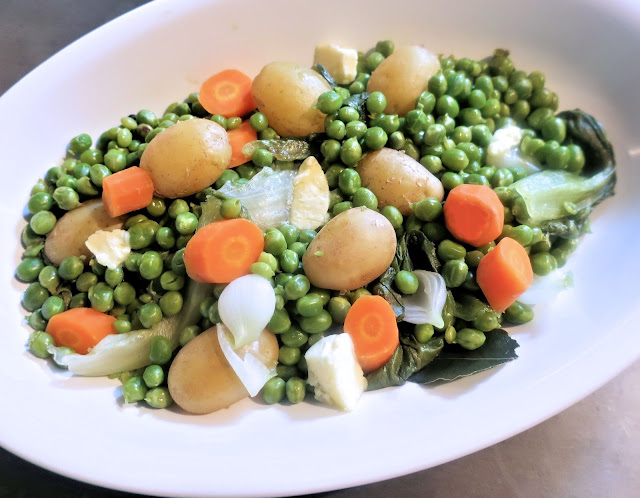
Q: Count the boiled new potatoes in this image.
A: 7